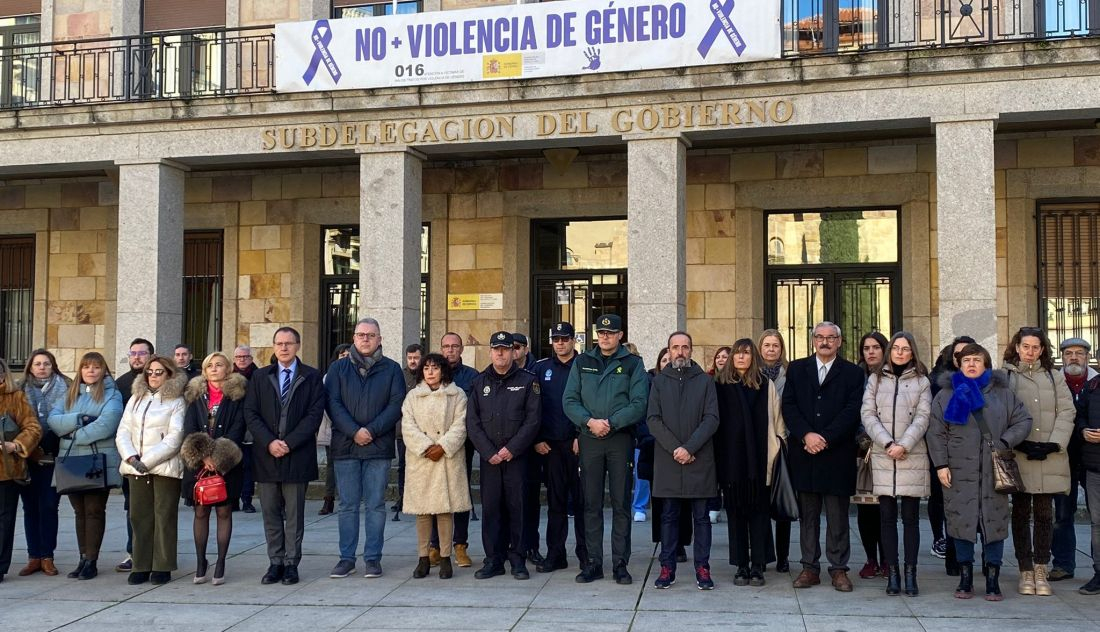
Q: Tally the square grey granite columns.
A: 4